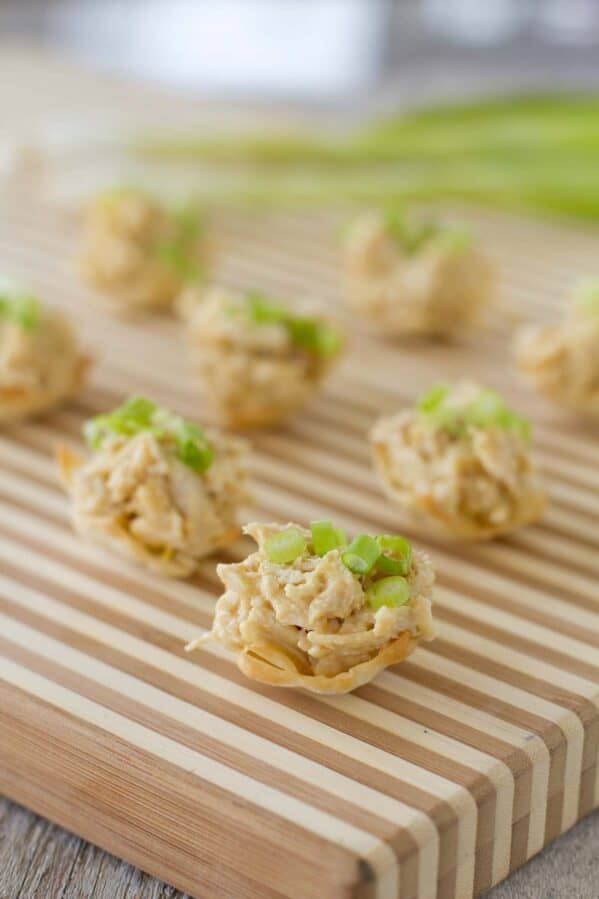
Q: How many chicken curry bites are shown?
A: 8